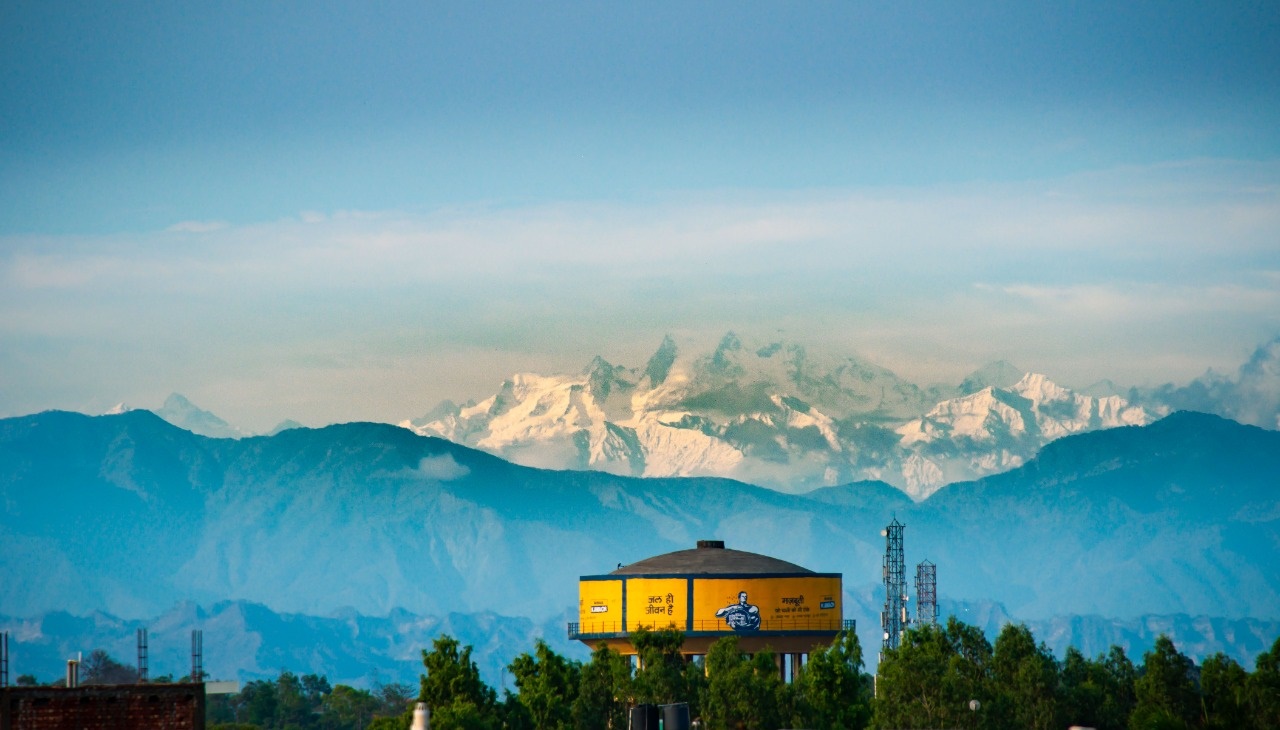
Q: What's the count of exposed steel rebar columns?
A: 3